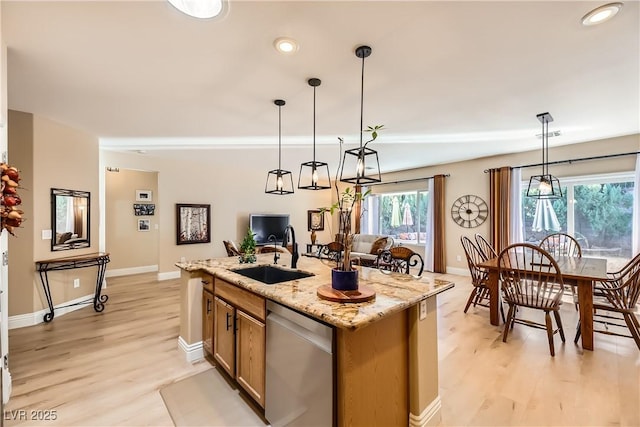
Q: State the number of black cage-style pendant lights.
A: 4